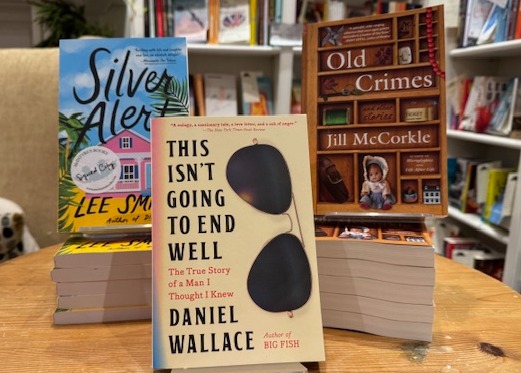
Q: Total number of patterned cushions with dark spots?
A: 1